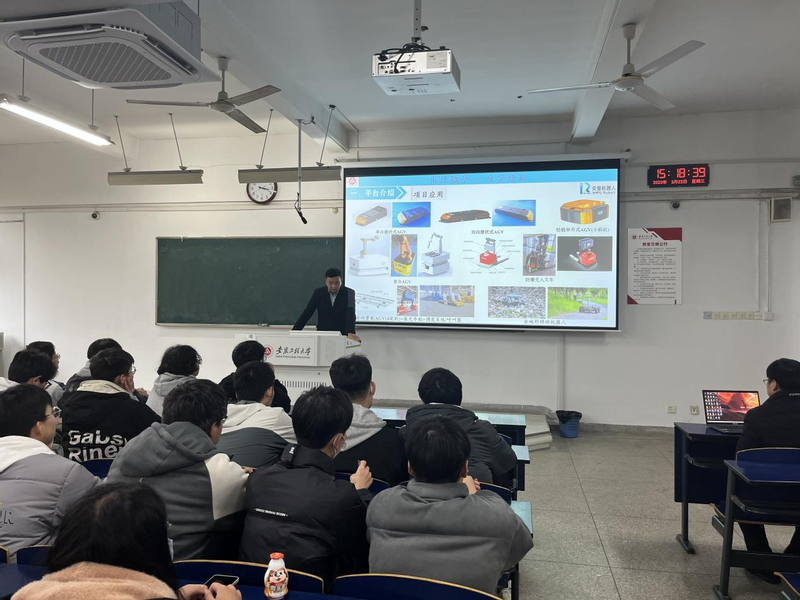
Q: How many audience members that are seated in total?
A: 15